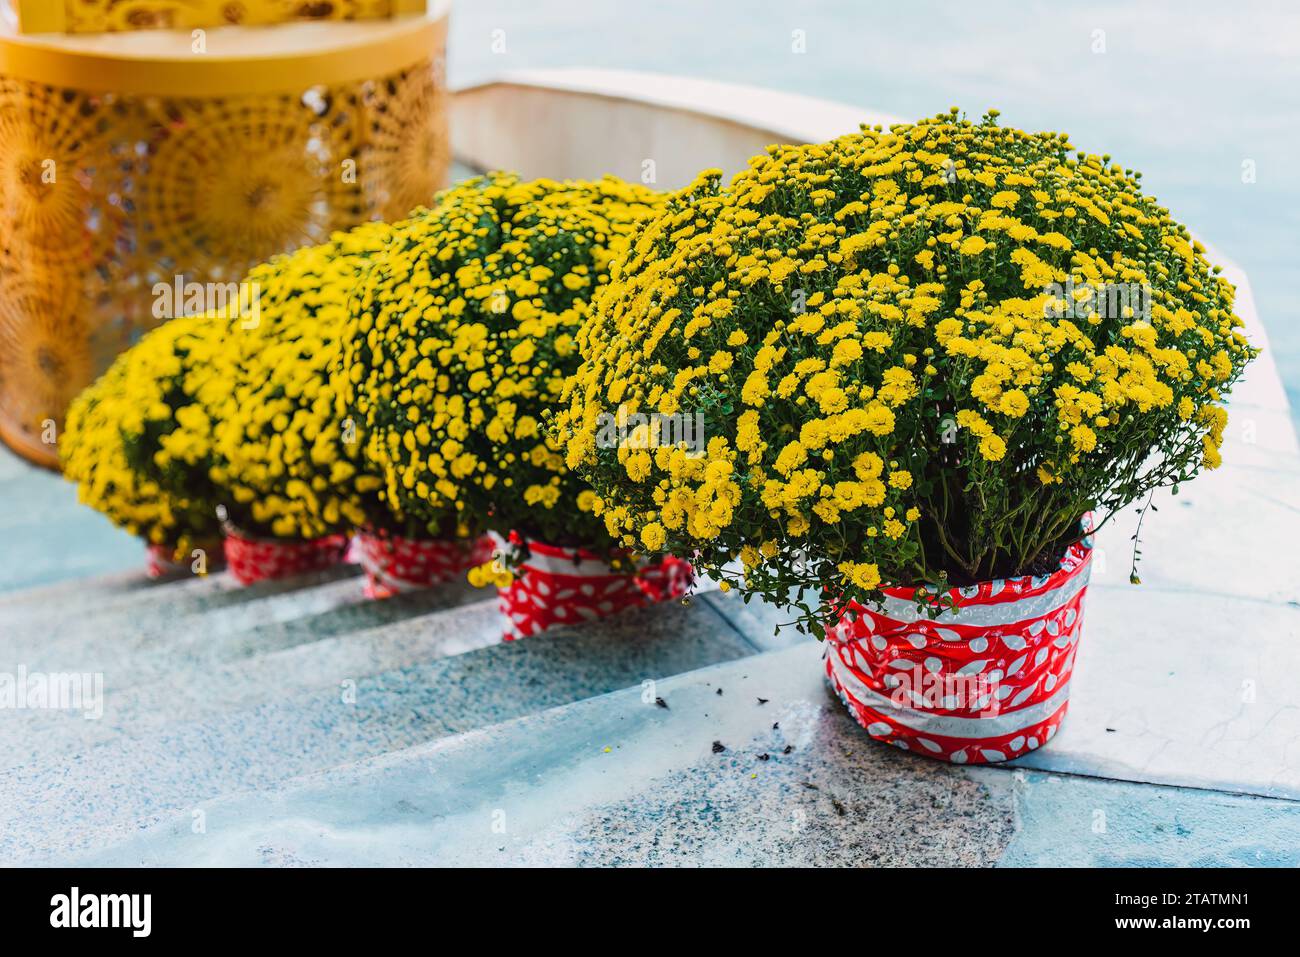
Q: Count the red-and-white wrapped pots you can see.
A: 5